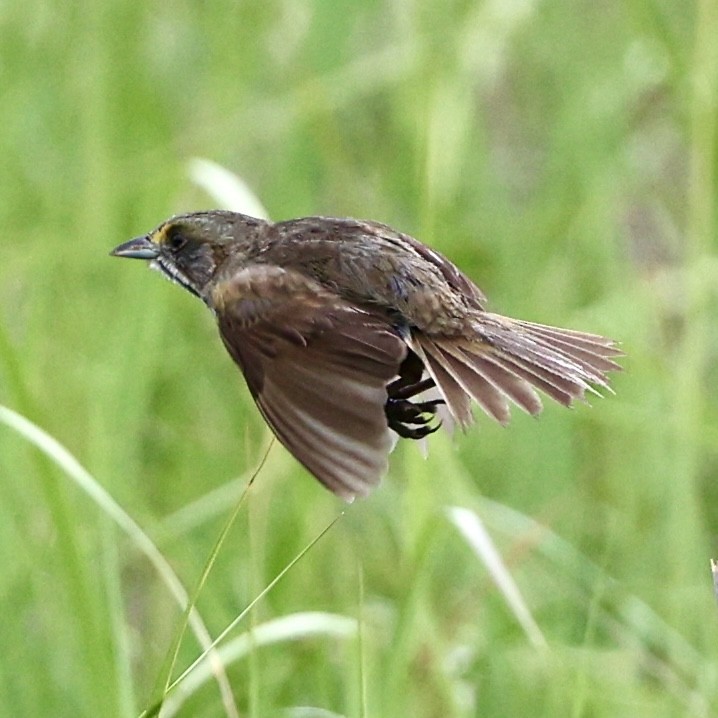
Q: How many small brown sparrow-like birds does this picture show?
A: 1